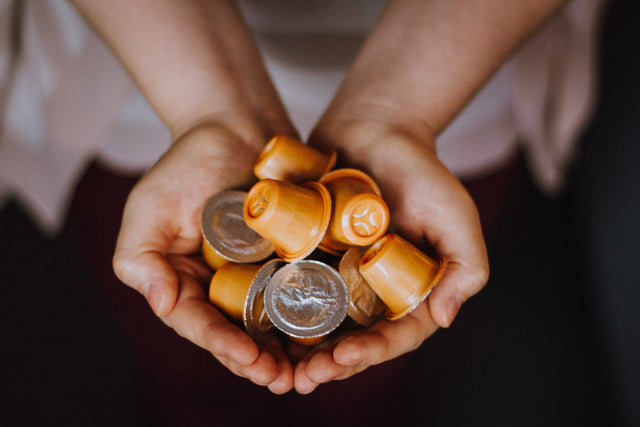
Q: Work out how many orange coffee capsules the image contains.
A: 8